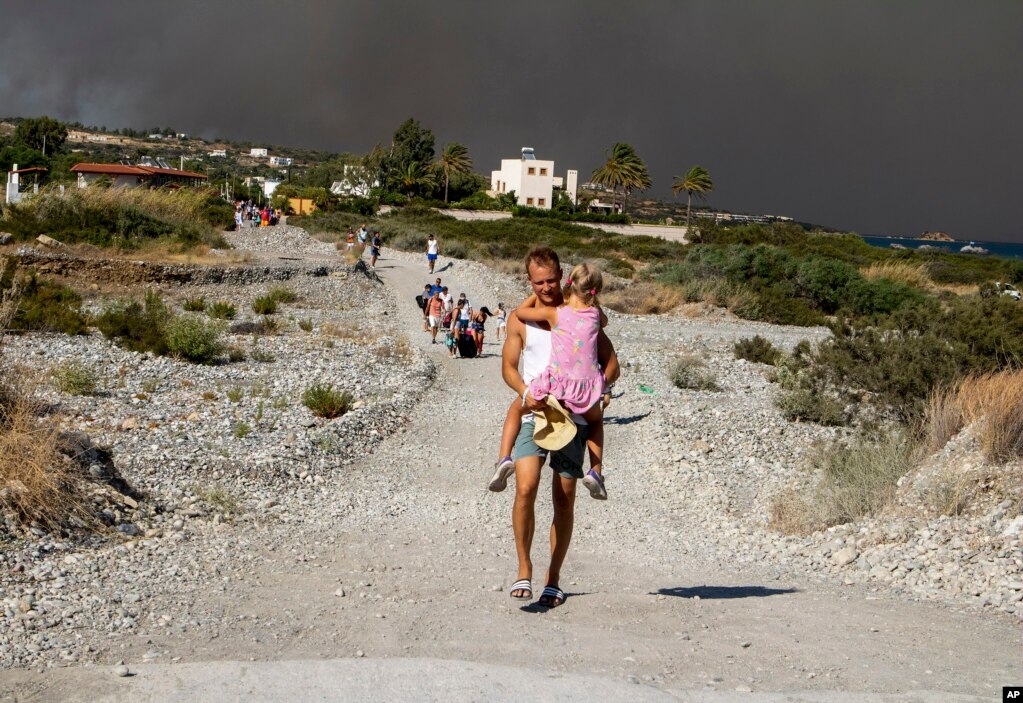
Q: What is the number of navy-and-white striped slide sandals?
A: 2